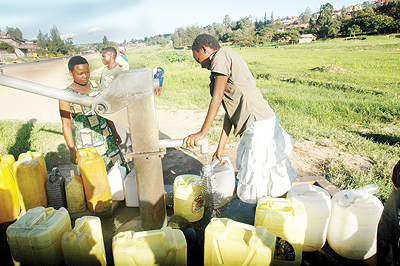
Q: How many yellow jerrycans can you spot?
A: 10